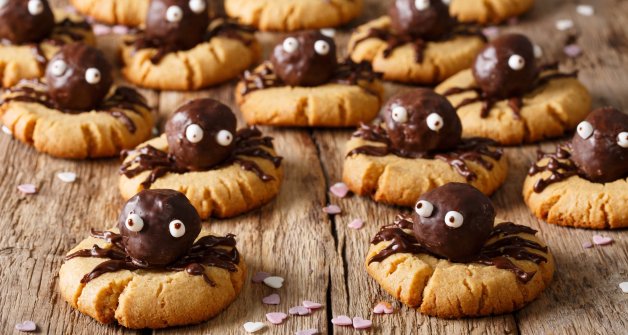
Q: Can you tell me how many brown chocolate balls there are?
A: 11